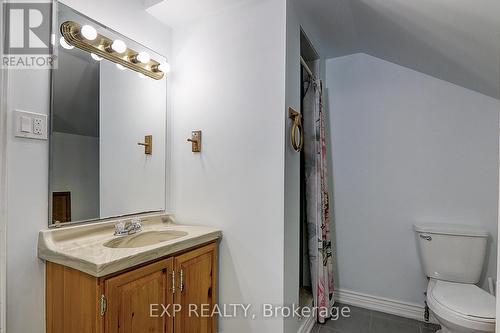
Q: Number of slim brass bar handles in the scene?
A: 2